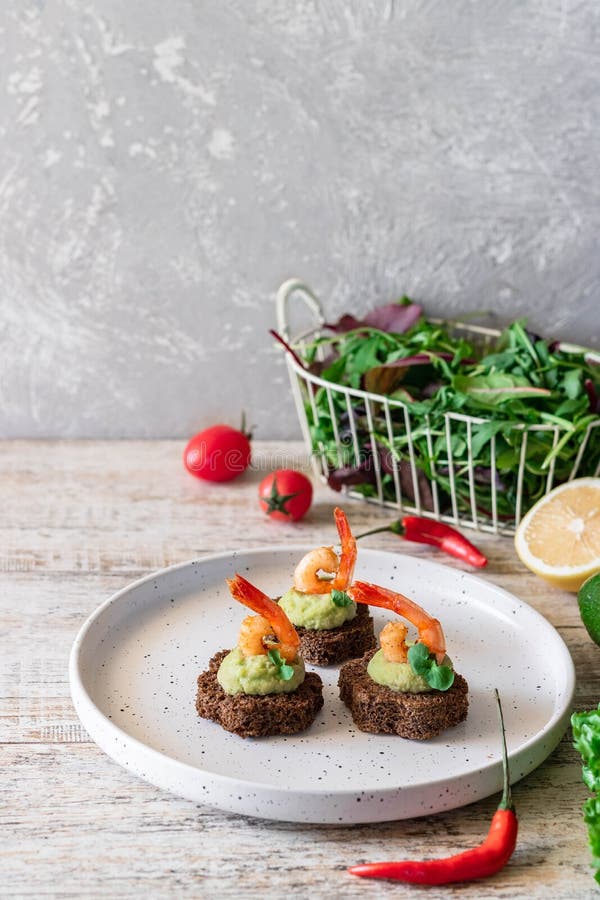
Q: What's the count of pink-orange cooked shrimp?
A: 3